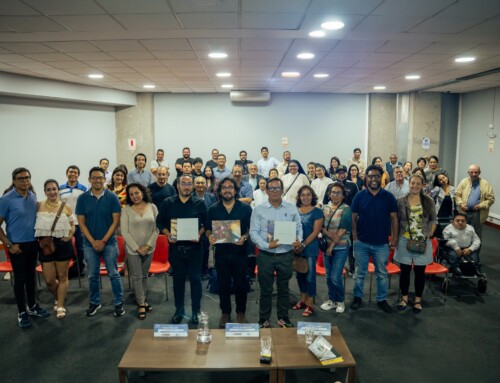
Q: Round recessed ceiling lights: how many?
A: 13